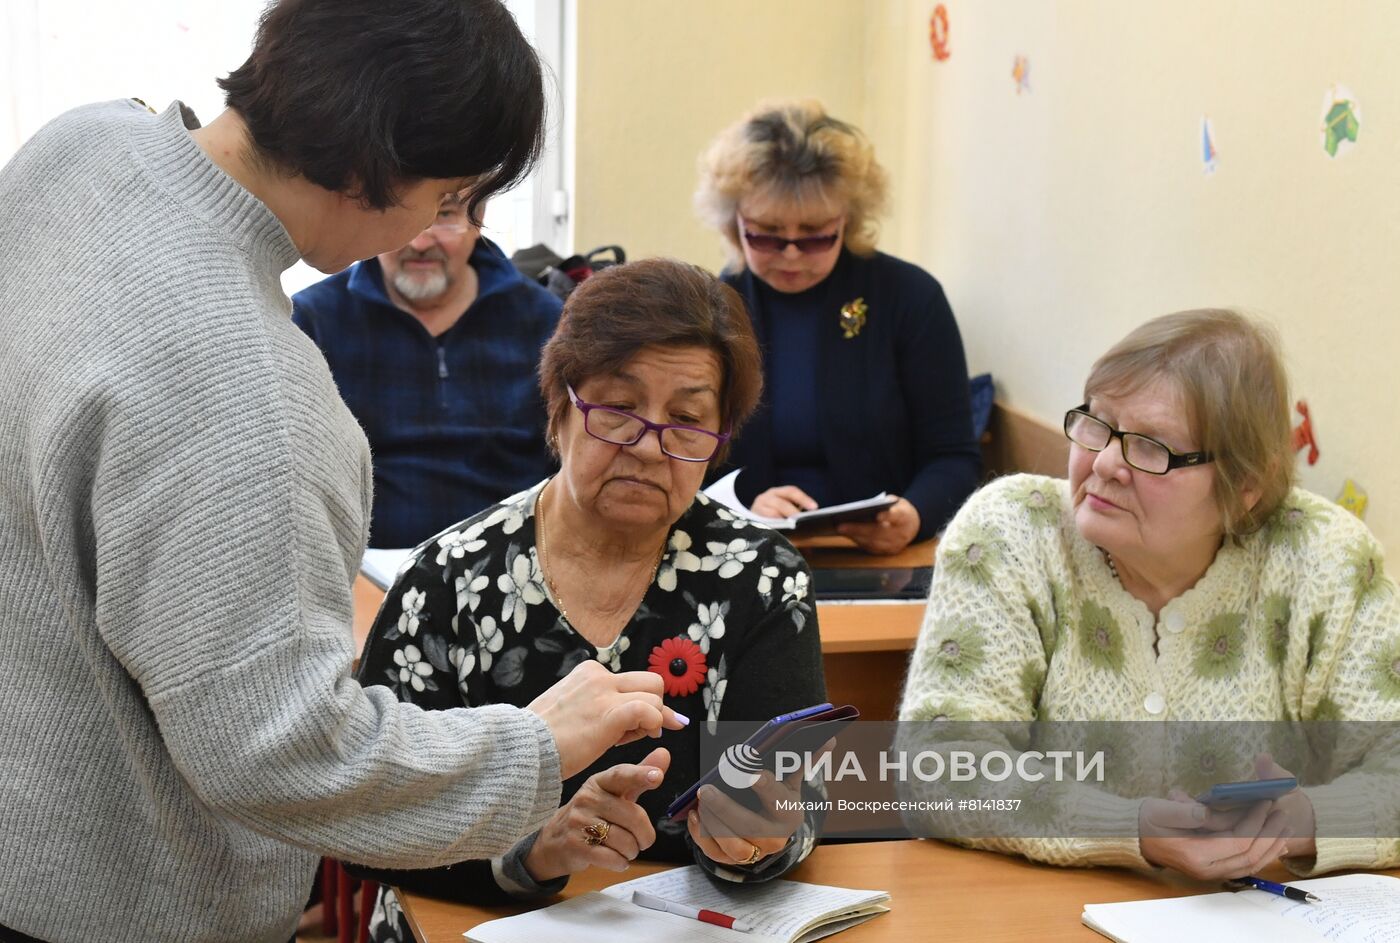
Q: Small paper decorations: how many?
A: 6